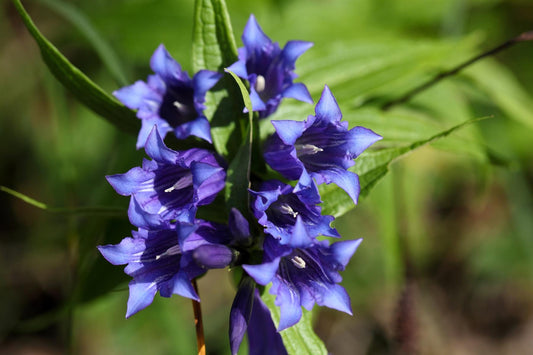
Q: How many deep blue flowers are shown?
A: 7